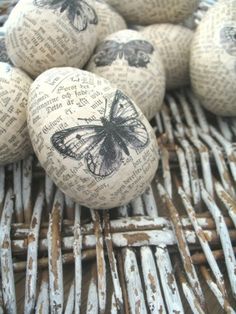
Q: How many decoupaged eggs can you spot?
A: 8